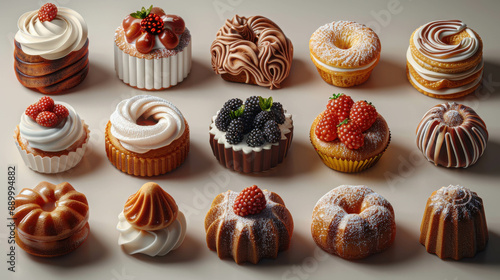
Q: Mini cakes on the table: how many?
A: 15